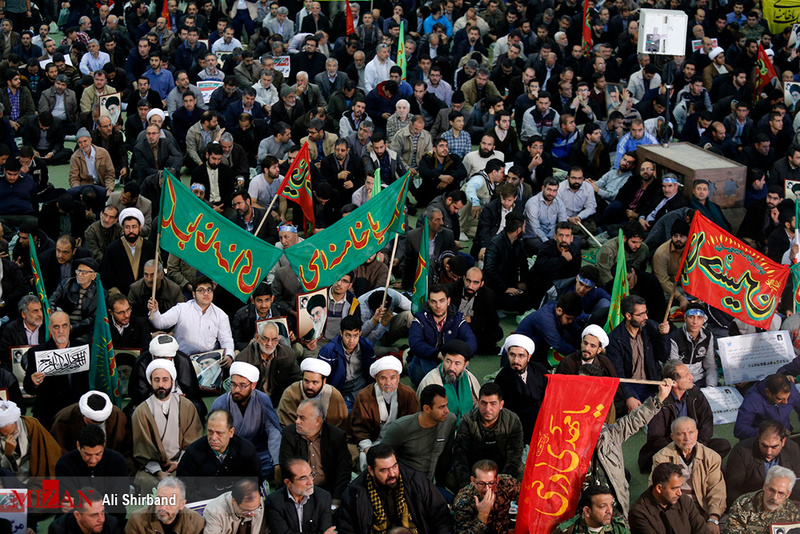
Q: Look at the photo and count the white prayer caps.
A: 13